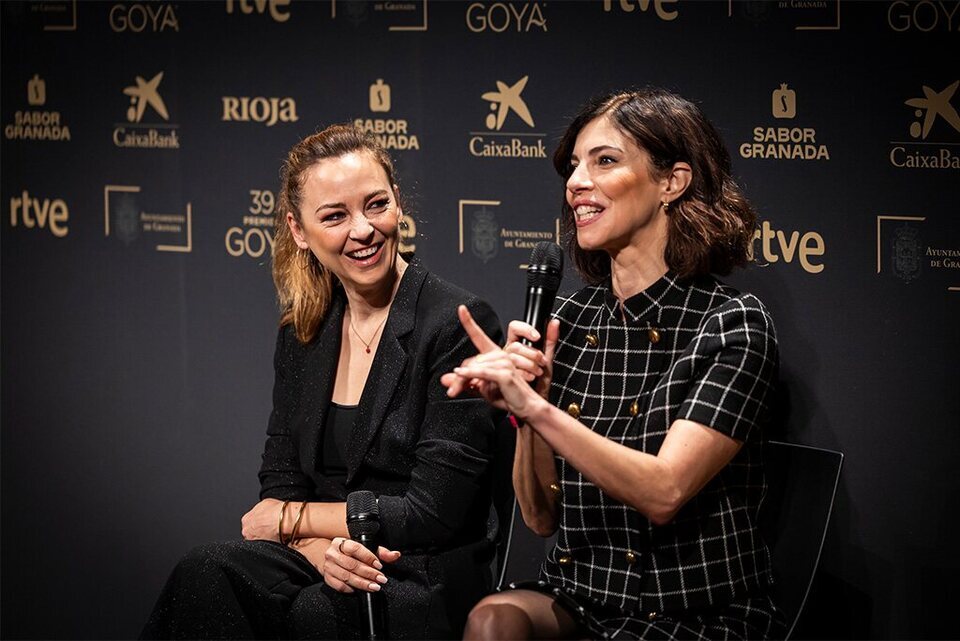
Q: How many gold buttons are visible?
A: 8